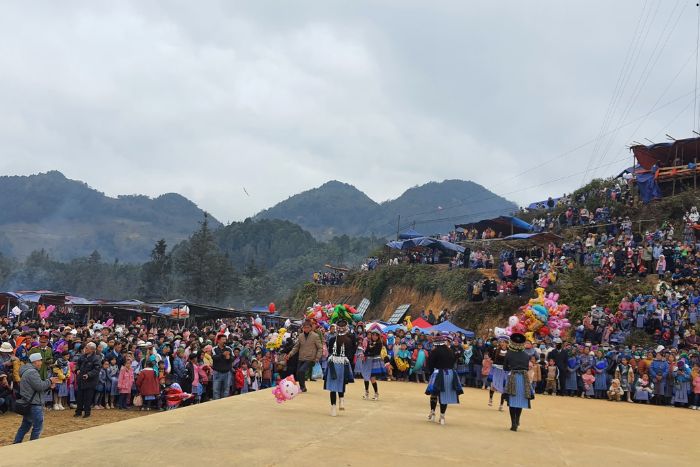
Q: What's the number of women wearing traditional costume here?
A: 5